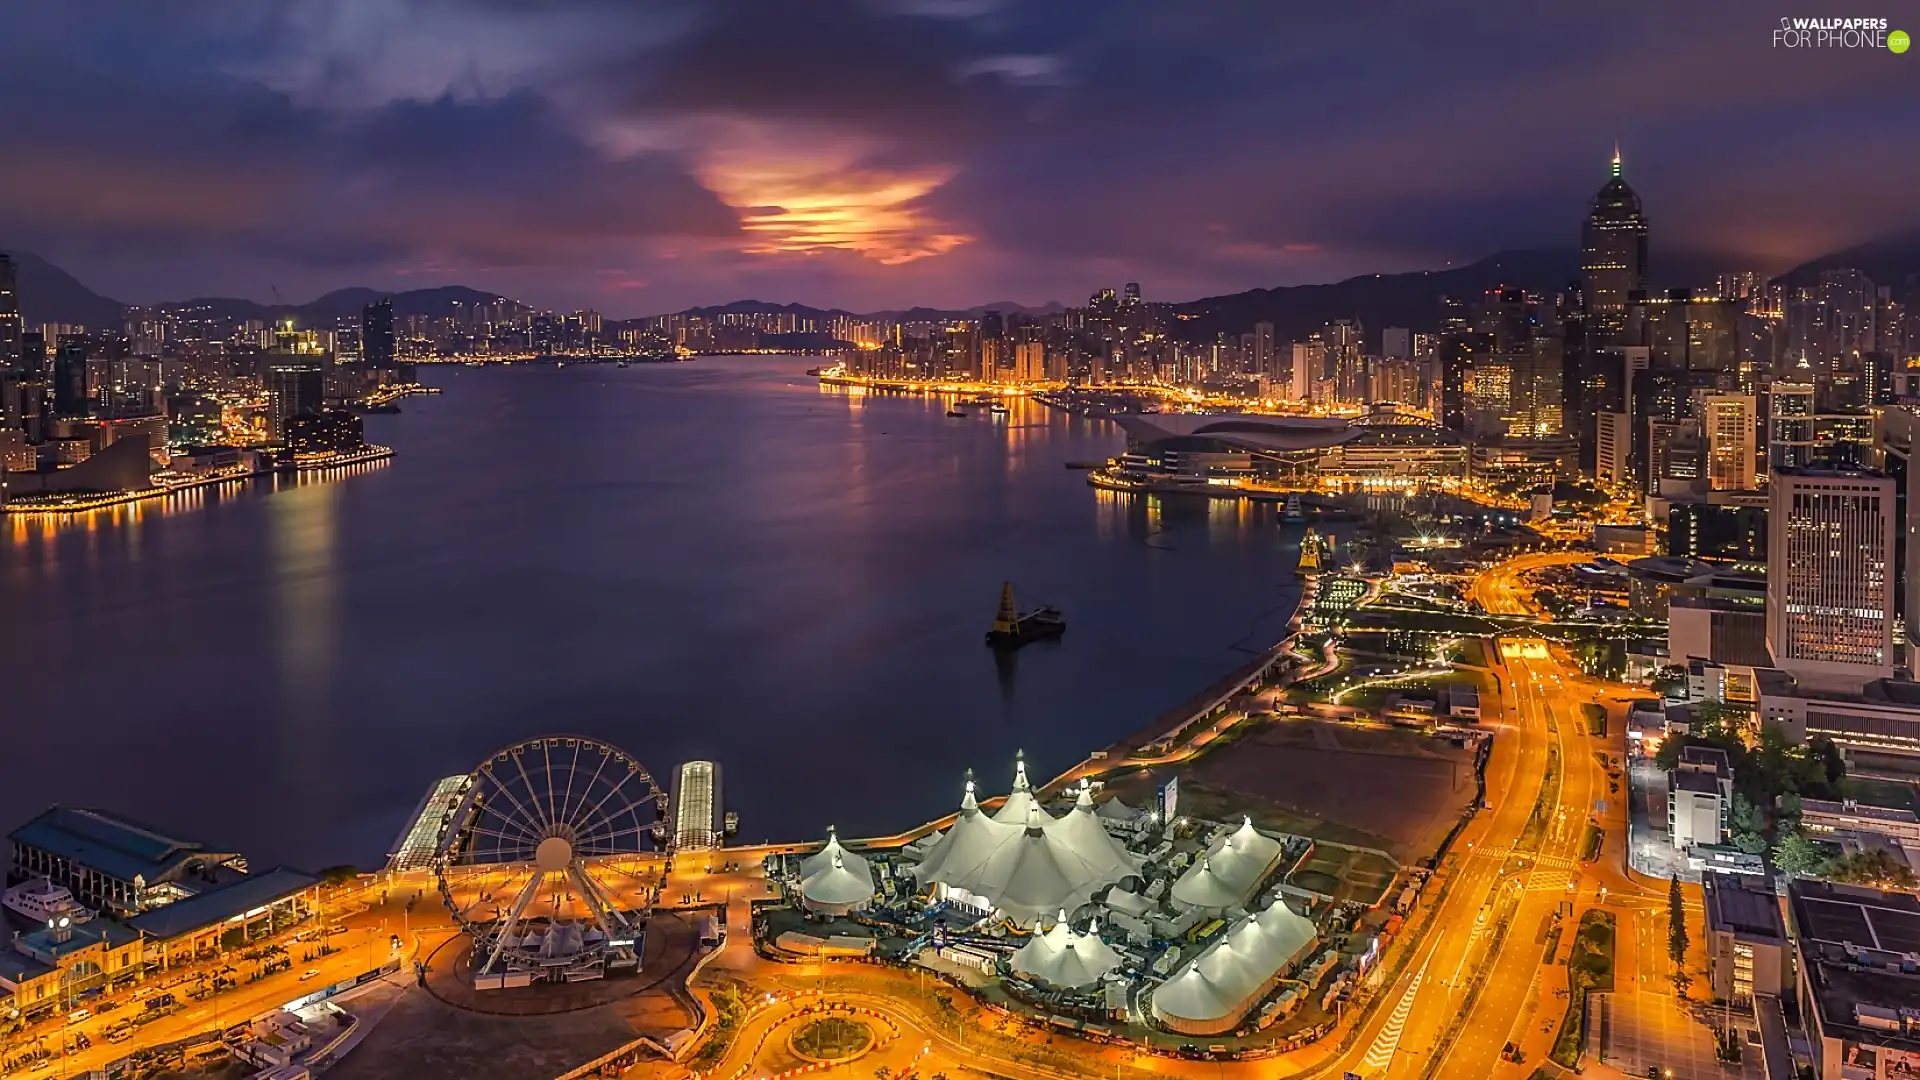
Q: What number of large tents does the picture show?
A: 5